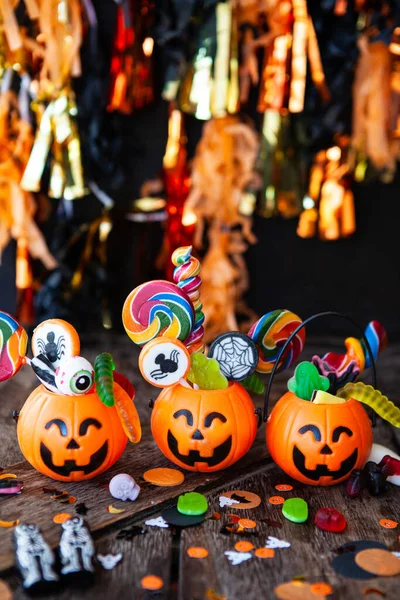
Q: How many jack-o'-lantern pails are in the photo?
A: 3